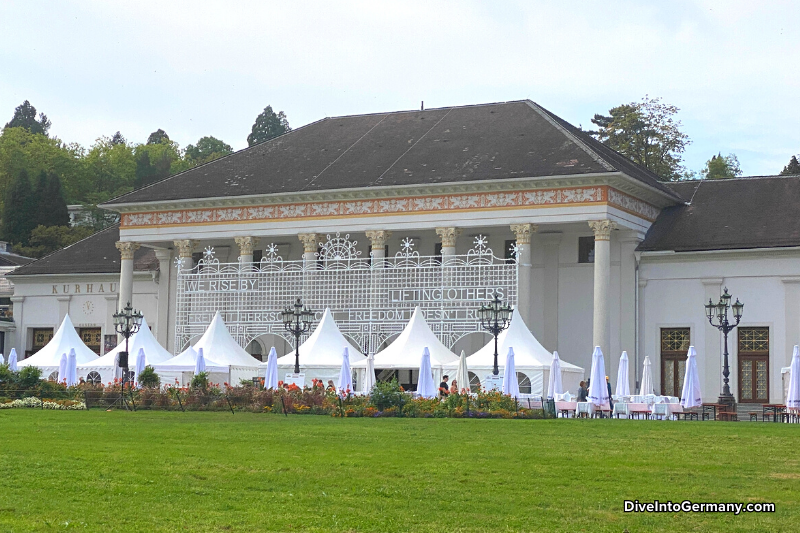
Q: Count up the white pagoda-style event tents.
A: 6